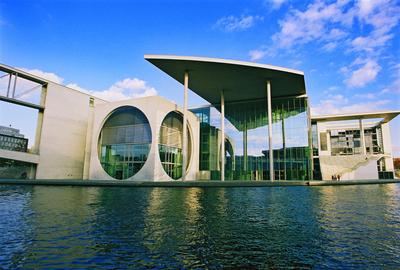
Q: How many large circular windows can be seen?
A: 2